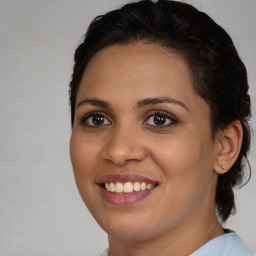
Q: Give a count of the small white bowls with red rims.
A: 0